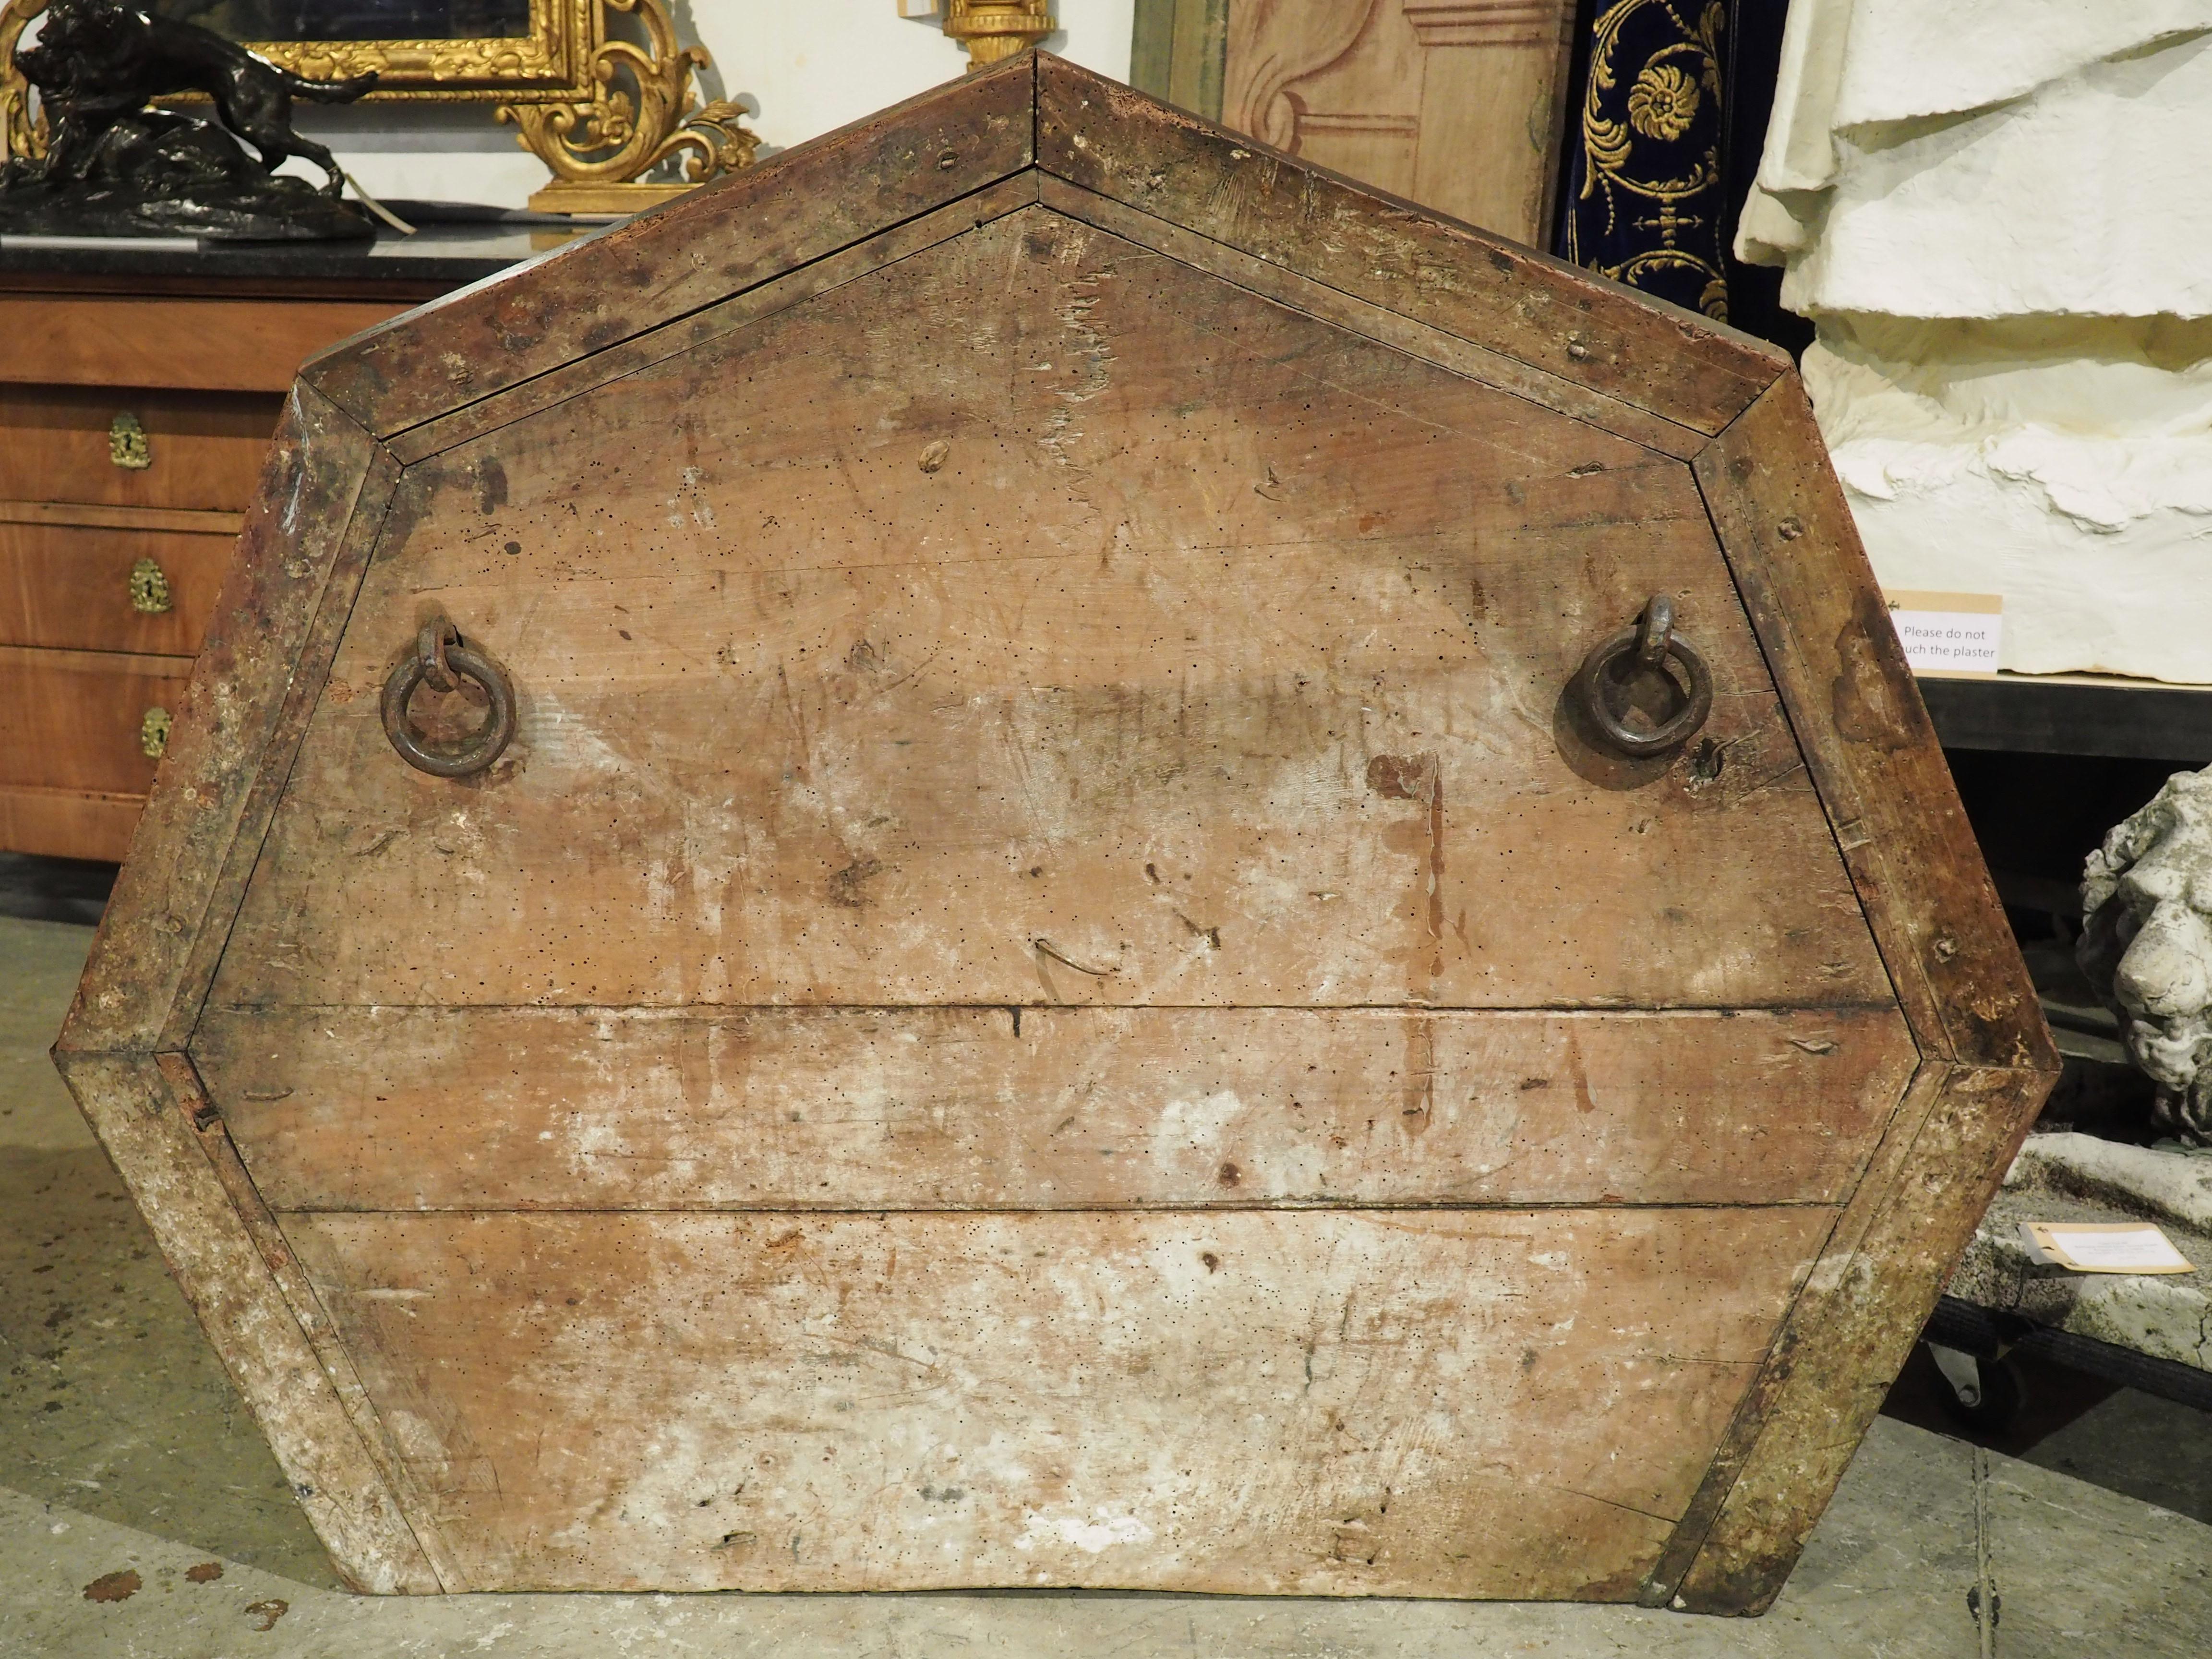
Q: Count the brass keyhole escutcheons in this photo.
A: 3